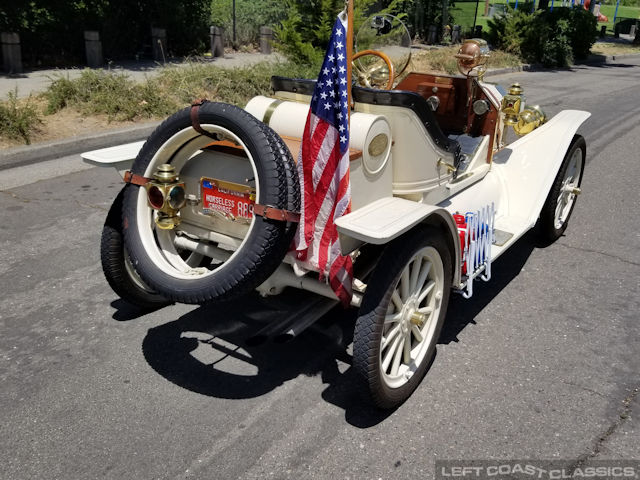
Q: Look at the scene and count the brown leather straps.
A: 3